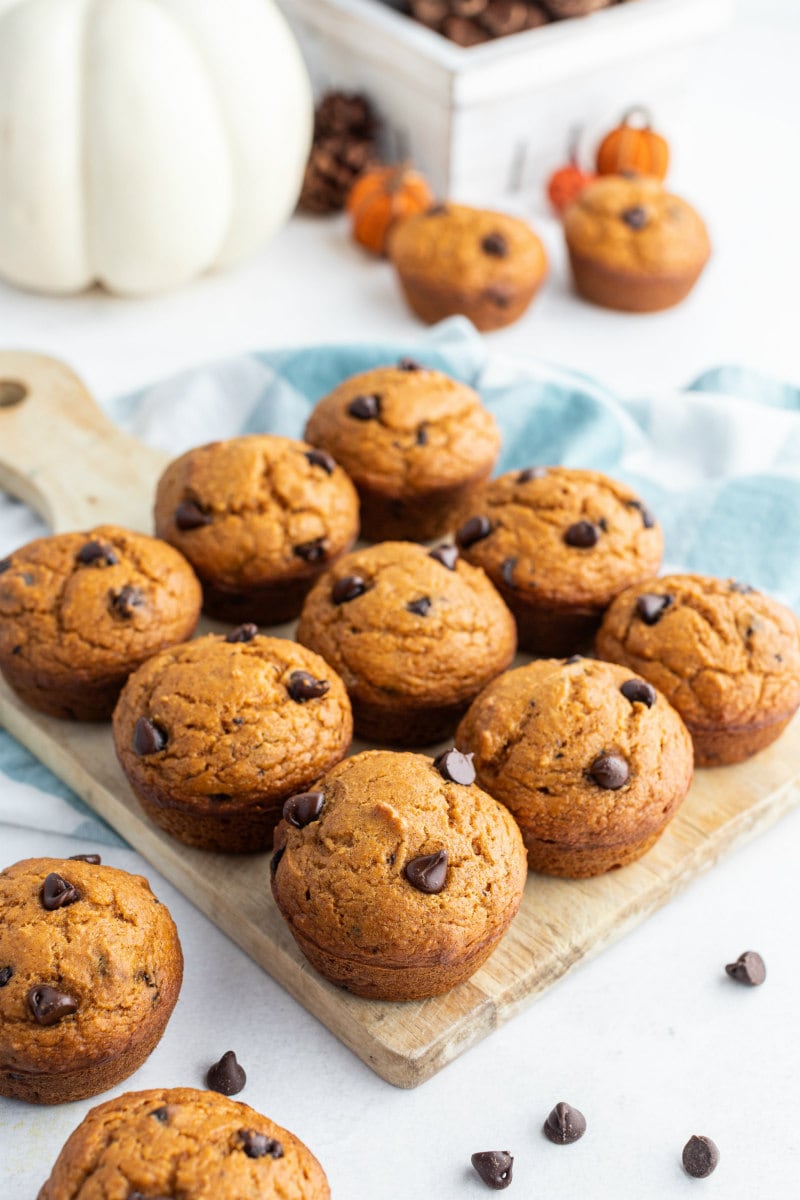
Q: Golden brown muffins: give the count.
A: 13